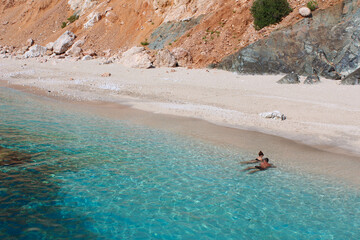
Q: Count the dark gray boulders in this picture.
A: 3